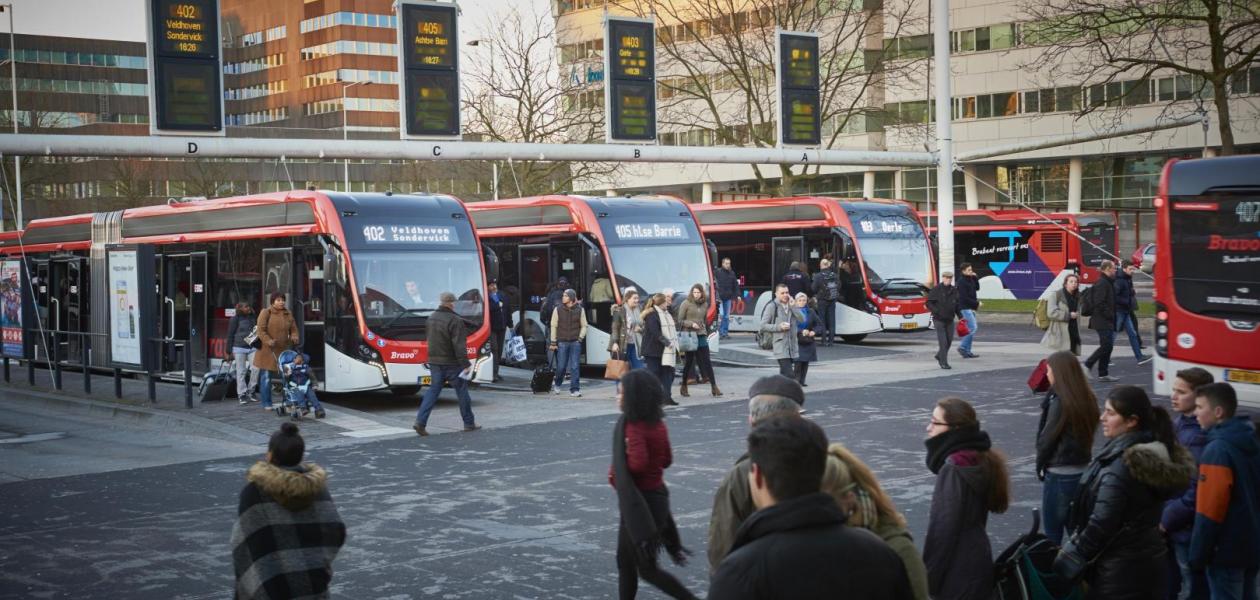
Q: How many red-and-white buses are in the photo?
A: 5